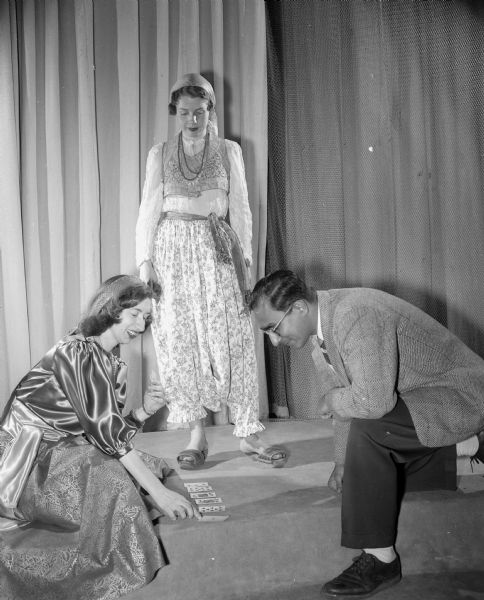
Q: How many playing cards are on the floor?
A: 6